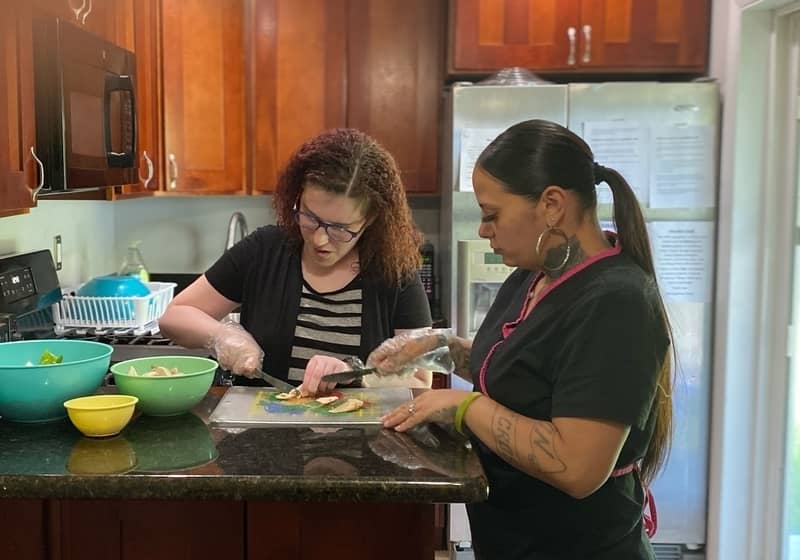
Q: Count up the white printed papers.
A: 4